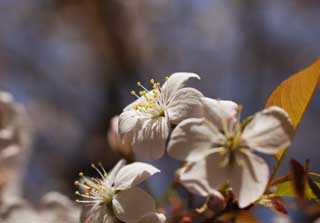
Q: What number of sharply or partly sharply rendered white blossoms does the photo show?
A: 3